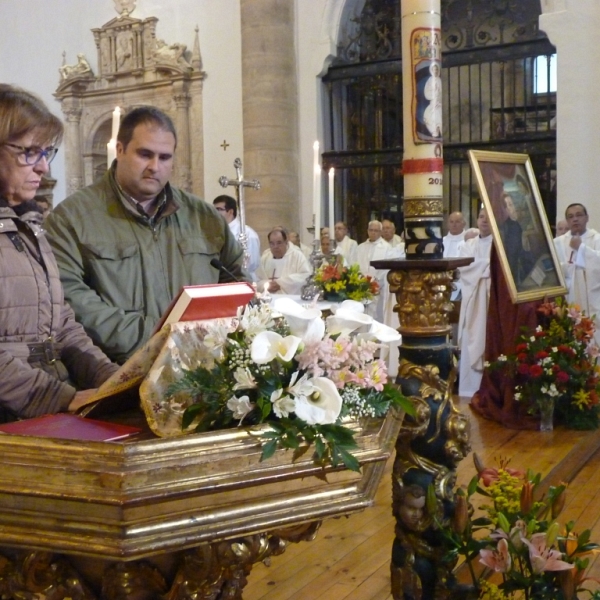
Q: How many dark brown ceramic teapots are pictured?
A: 0